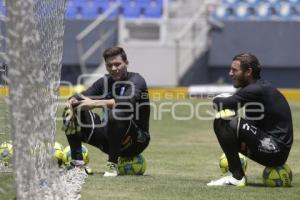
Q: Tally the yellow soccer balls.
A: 6